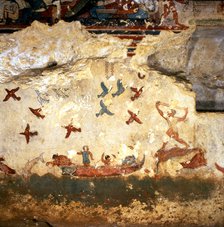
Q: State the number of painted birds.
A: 9